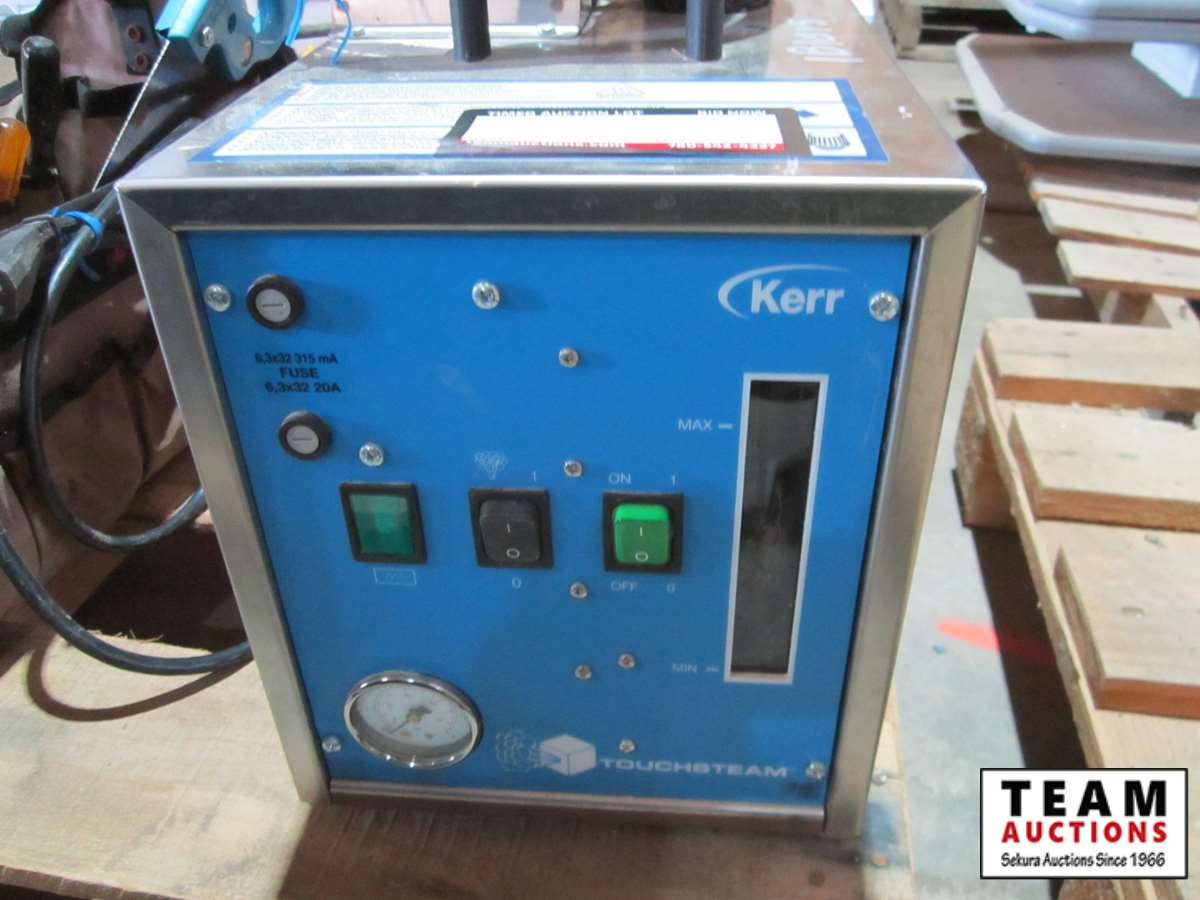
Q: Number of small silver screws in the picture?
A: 12